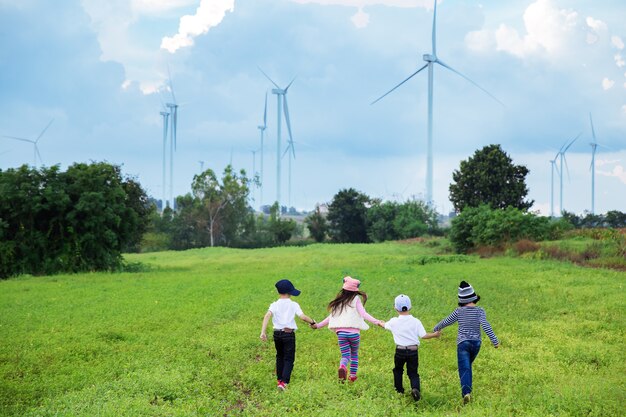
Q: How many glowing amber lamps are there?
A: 0